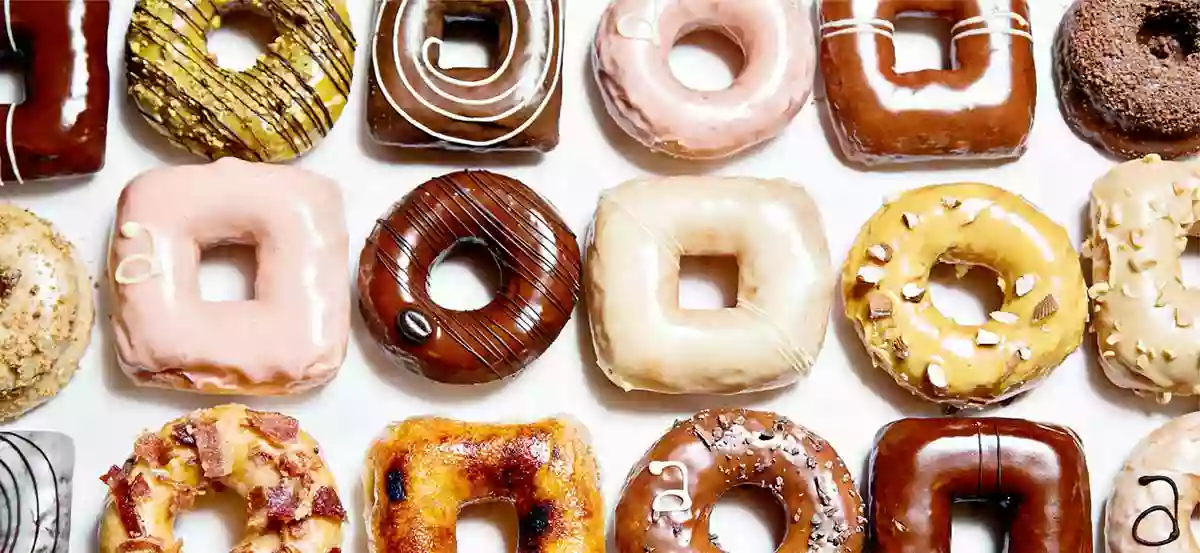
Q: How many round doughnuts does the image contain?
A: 9